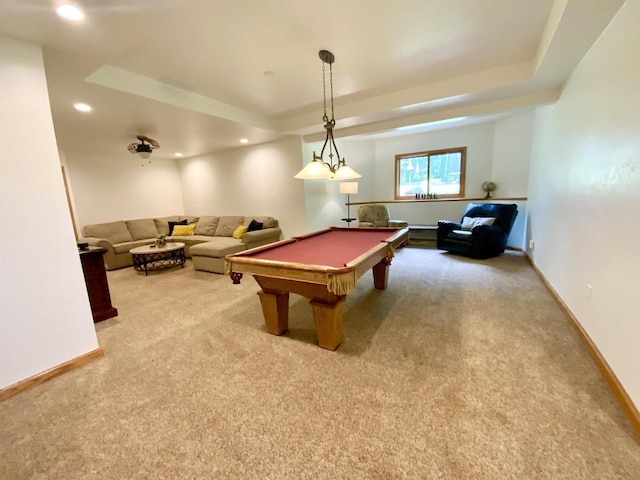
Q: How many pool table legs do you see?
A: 3